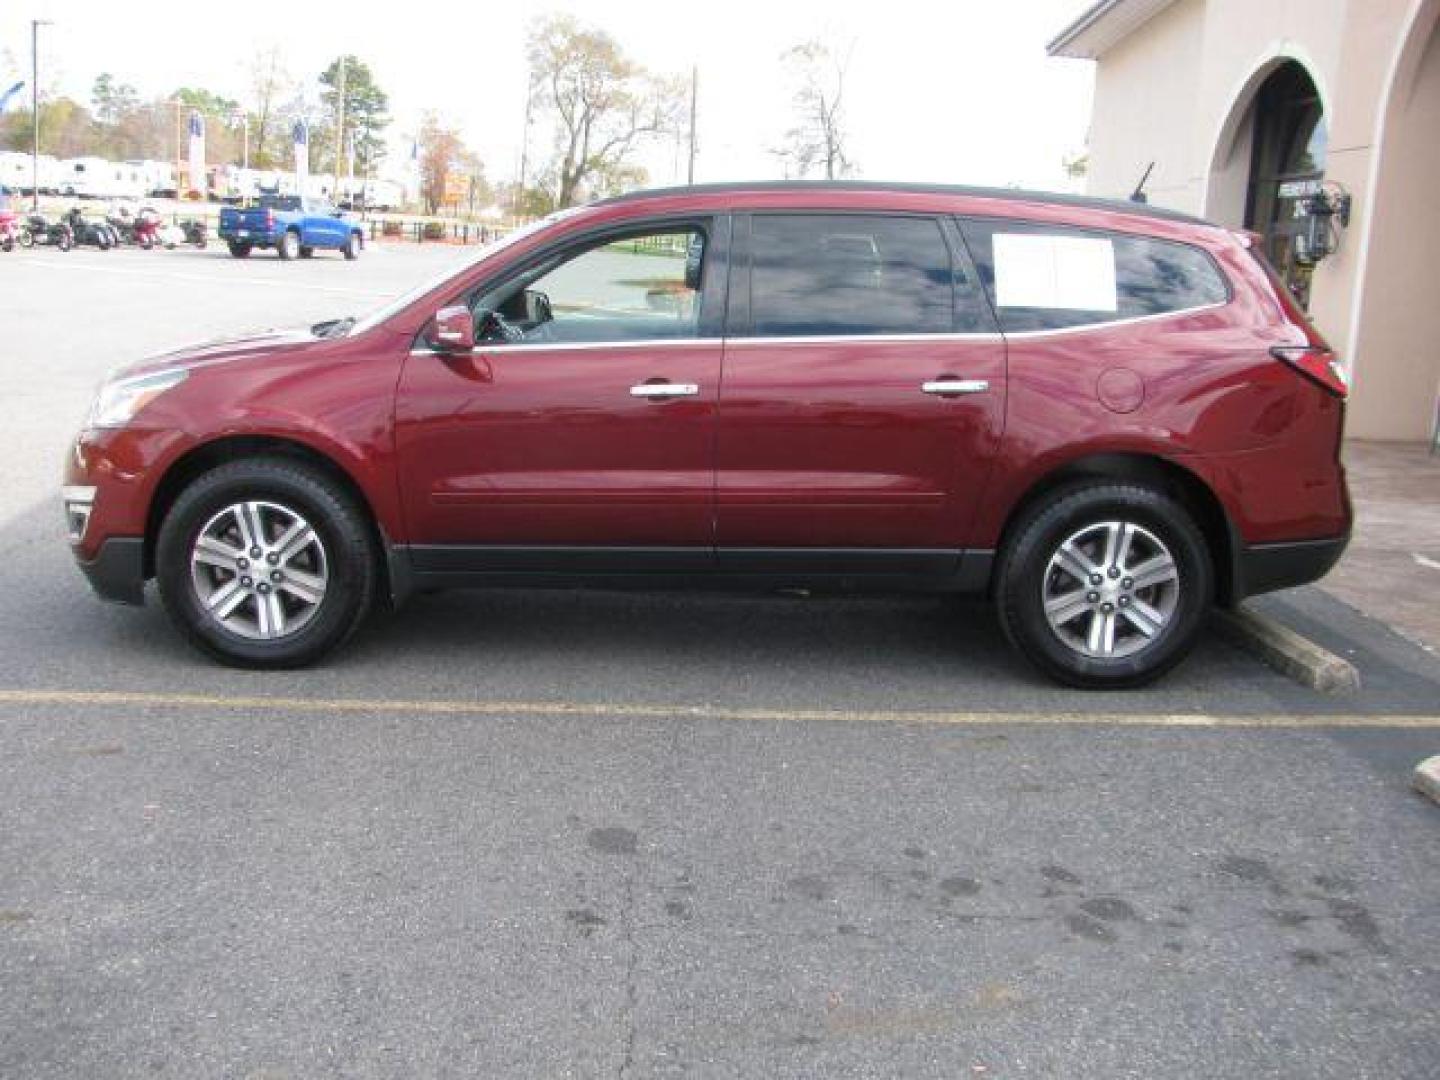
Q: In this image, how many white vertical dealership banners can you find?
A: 2